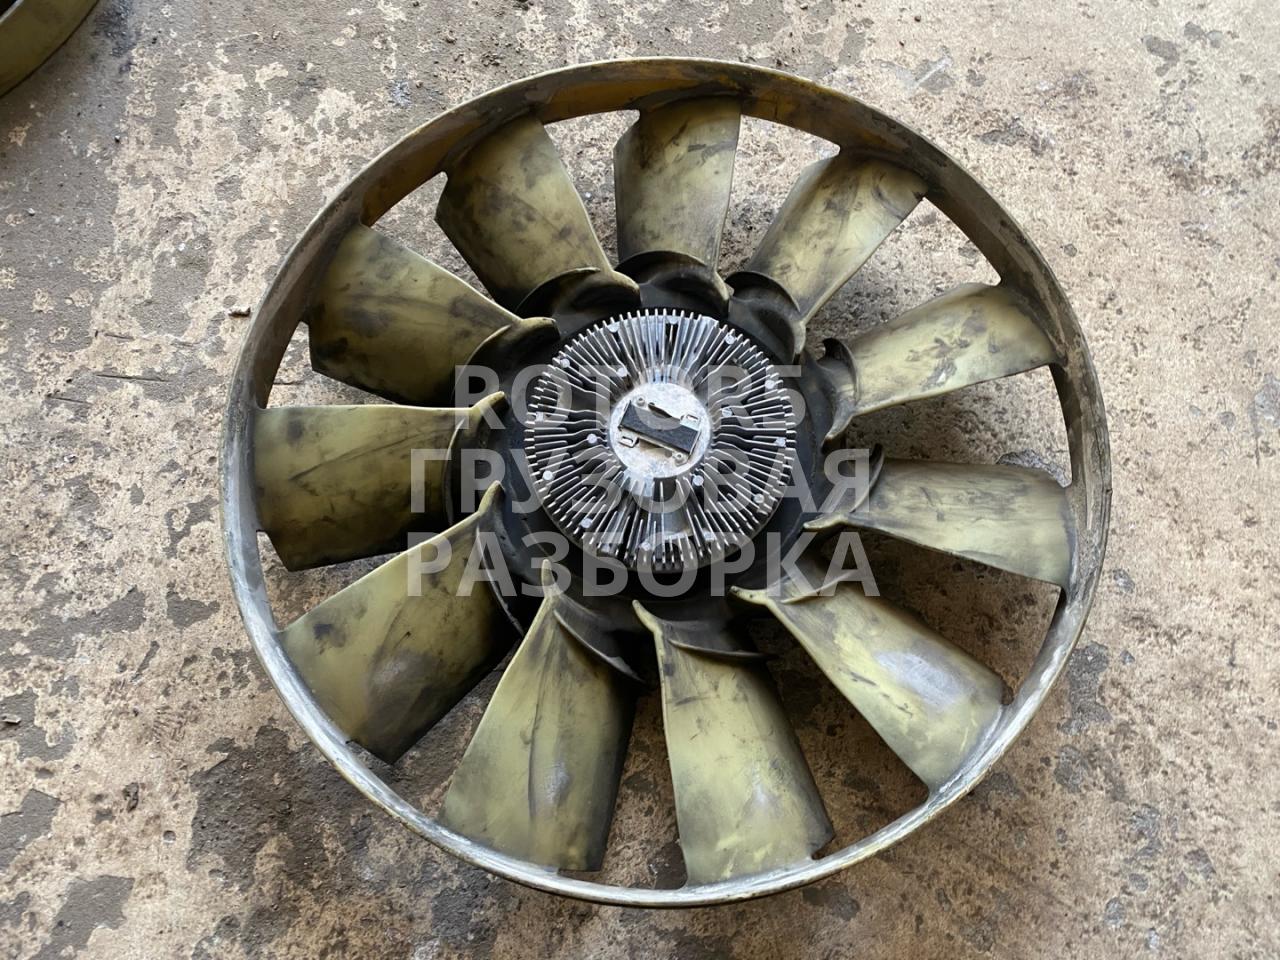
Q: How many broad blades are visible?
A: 11